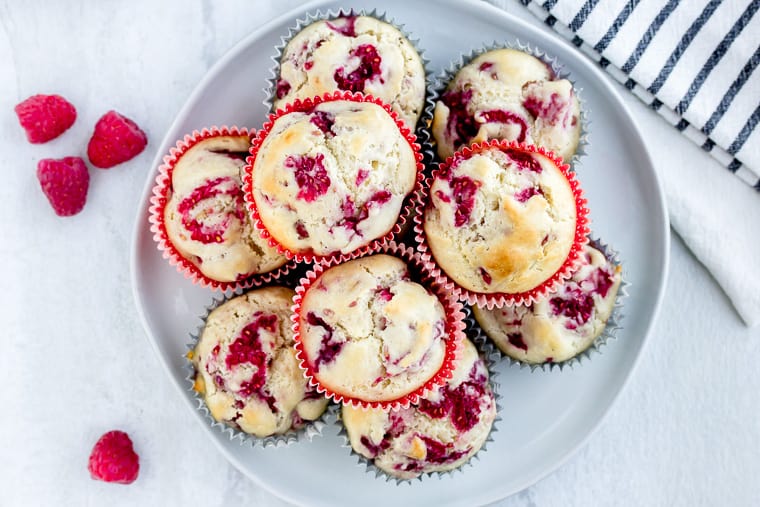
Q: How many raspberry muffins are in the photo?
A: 9